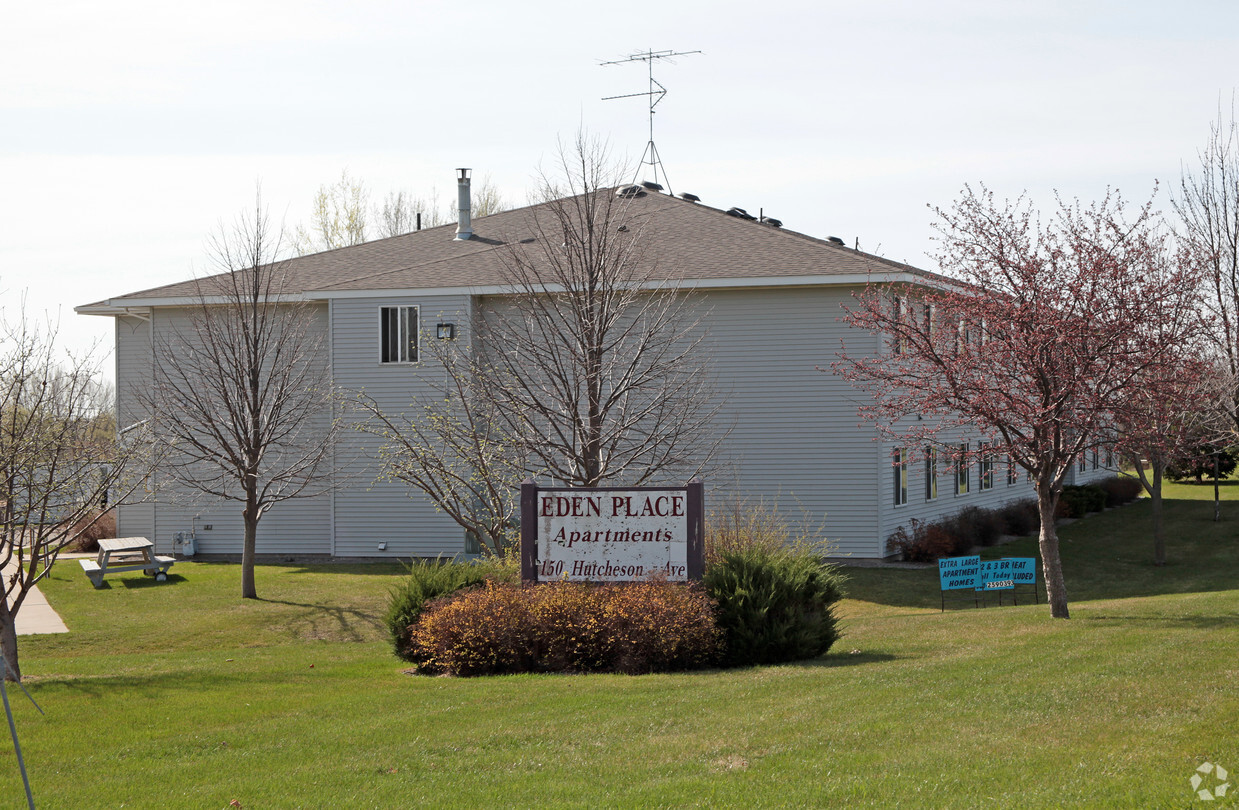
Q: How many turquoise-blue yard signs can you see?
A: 3